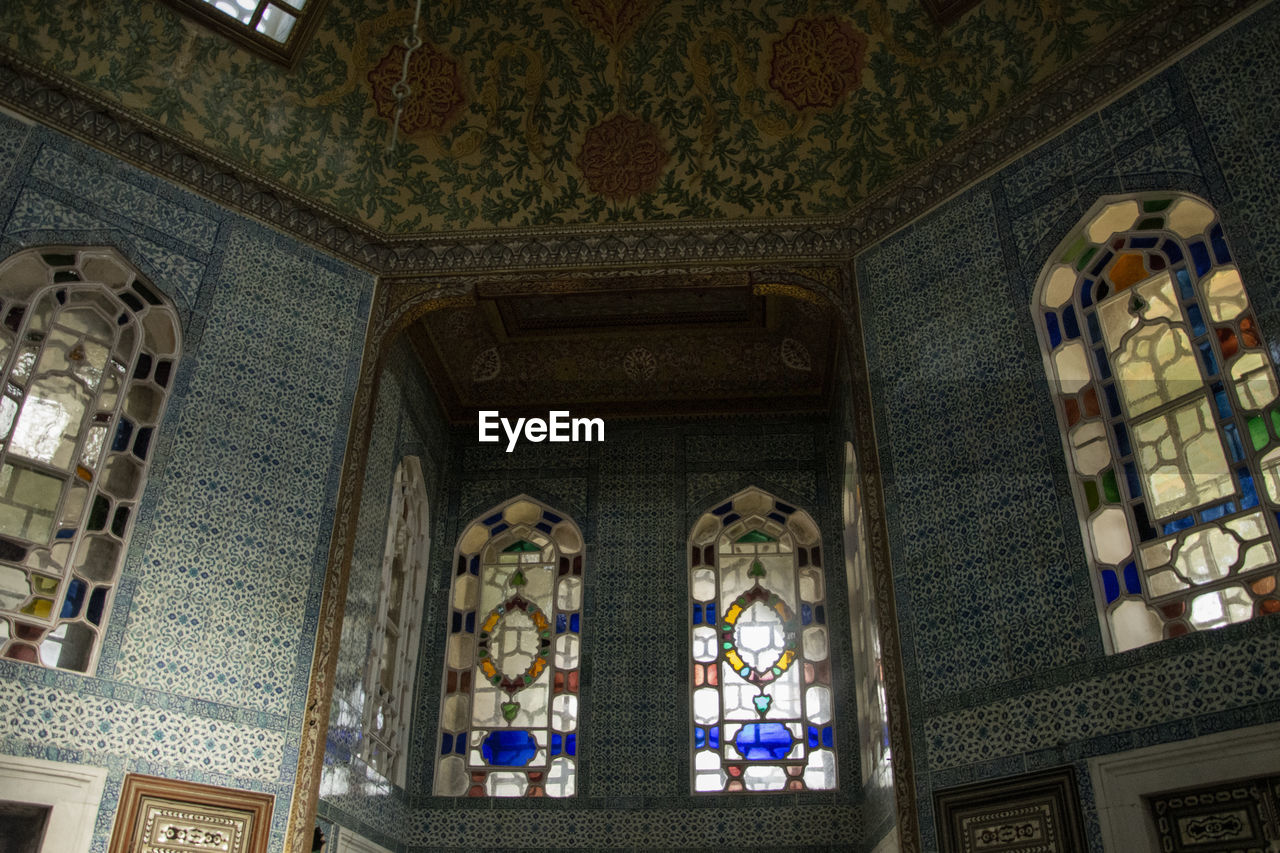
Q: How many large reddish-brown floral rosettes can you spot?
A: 3